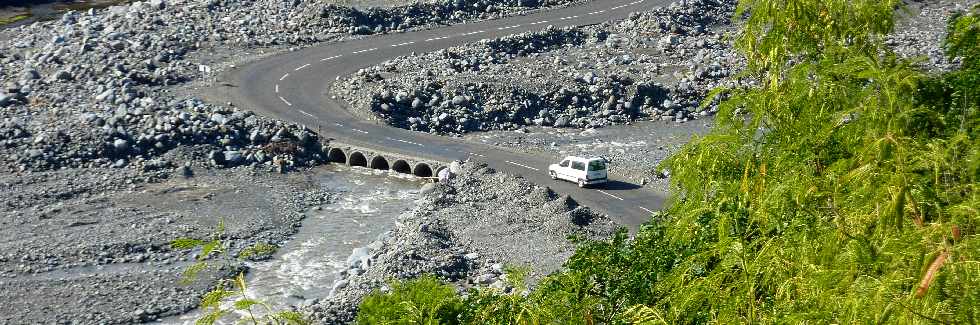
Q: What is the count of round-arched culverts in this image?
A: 6